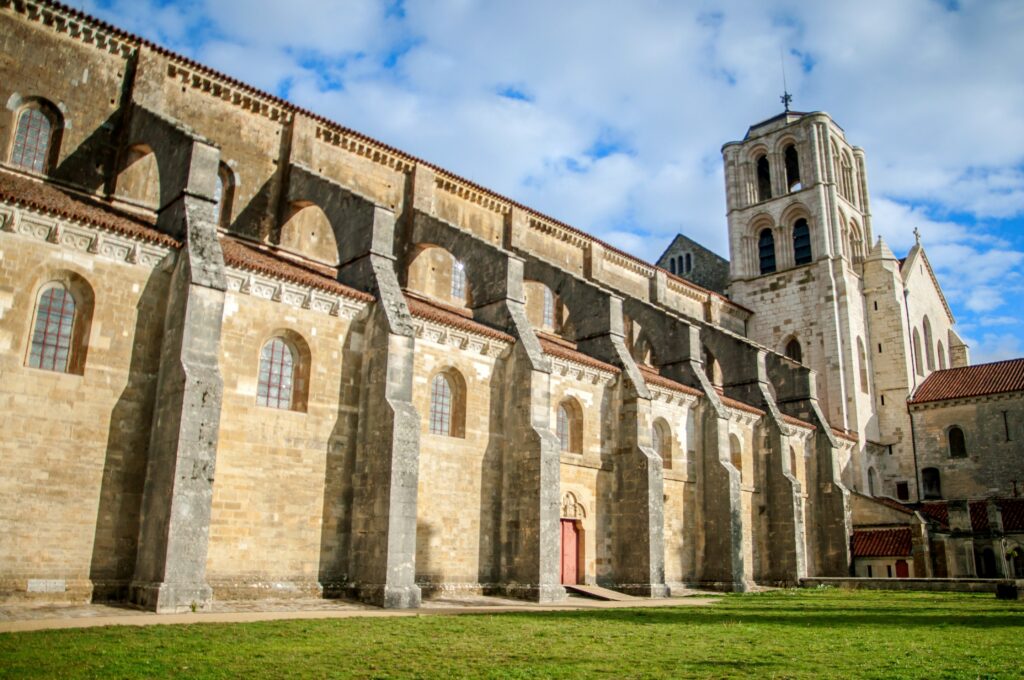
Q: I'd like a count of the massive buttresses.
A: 7